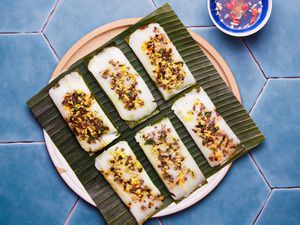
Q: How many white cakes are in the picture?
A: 6